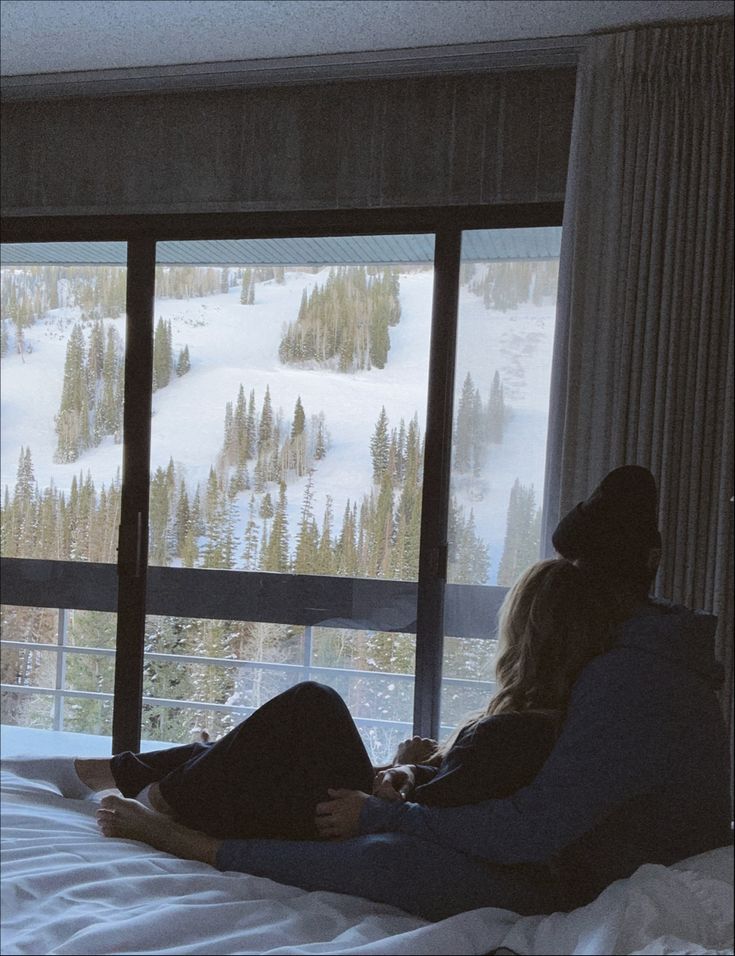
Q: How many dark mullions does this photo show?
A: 2